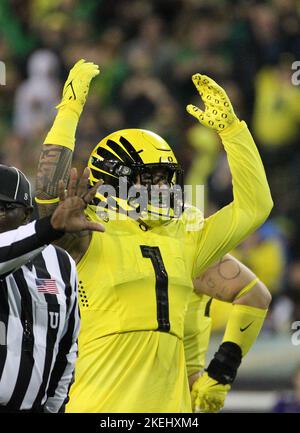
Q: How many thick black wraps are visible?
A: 1